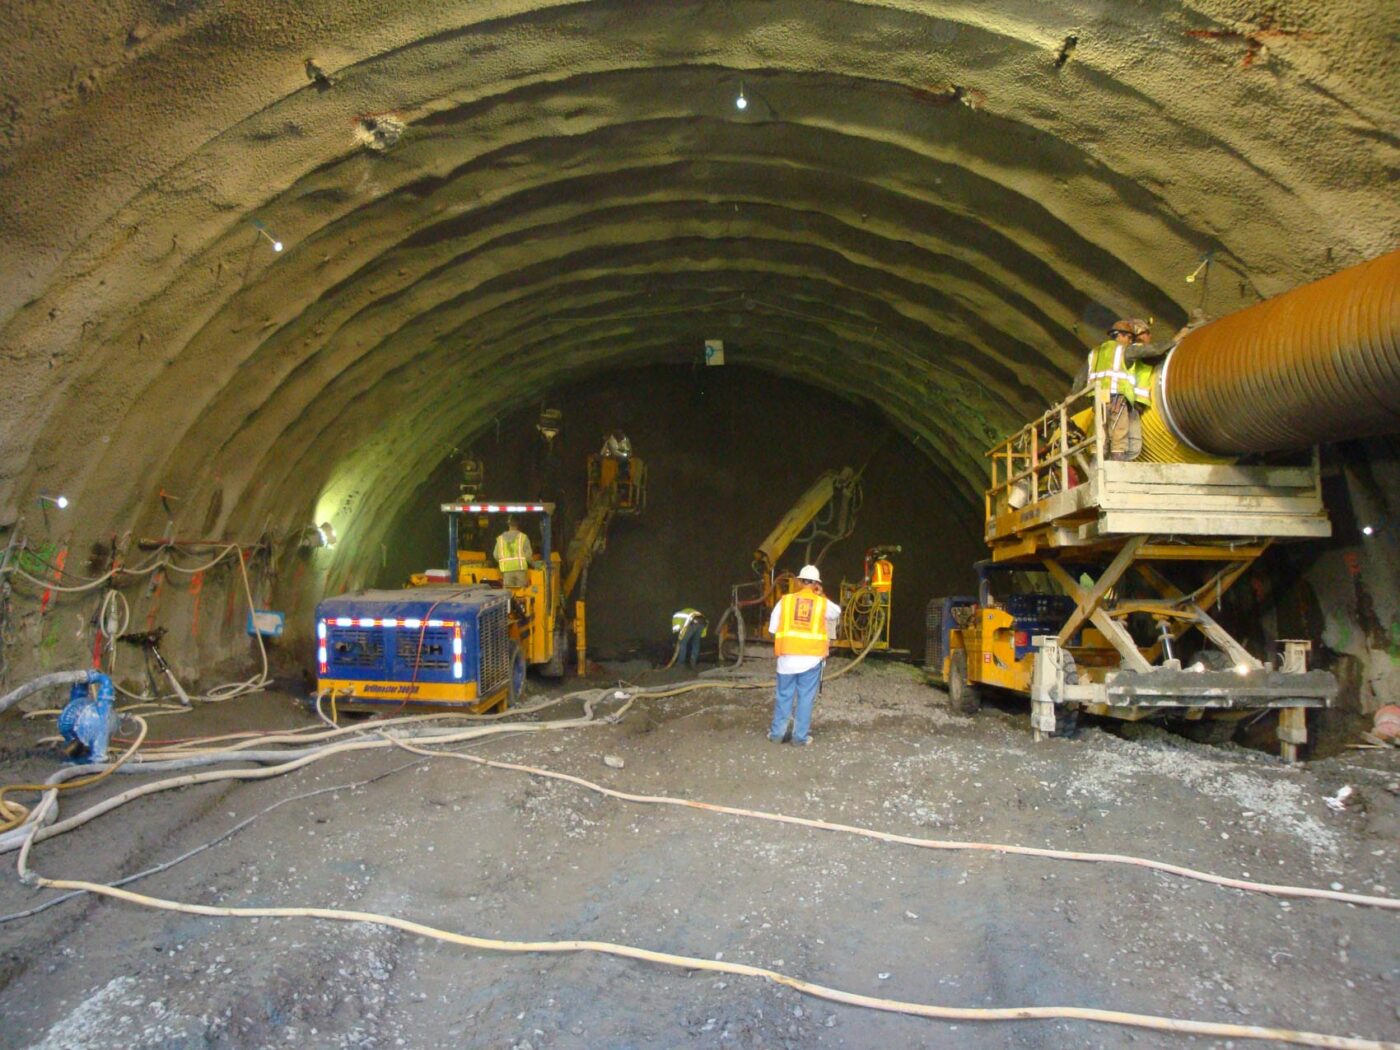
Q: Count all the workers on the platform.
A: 2